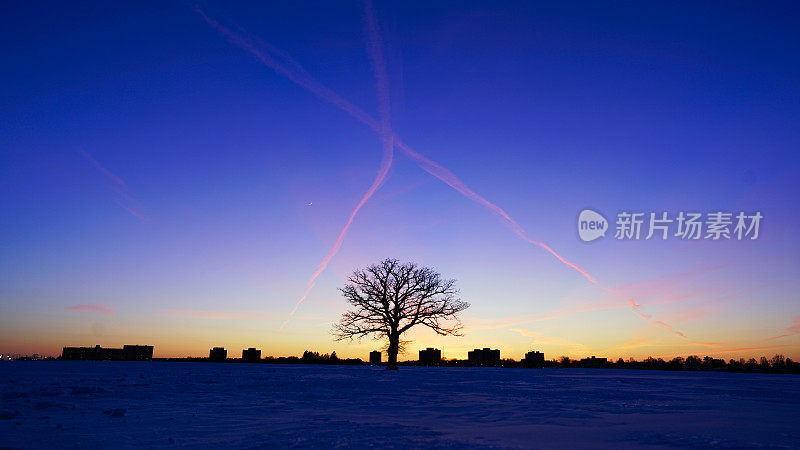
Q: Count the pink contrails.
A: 2